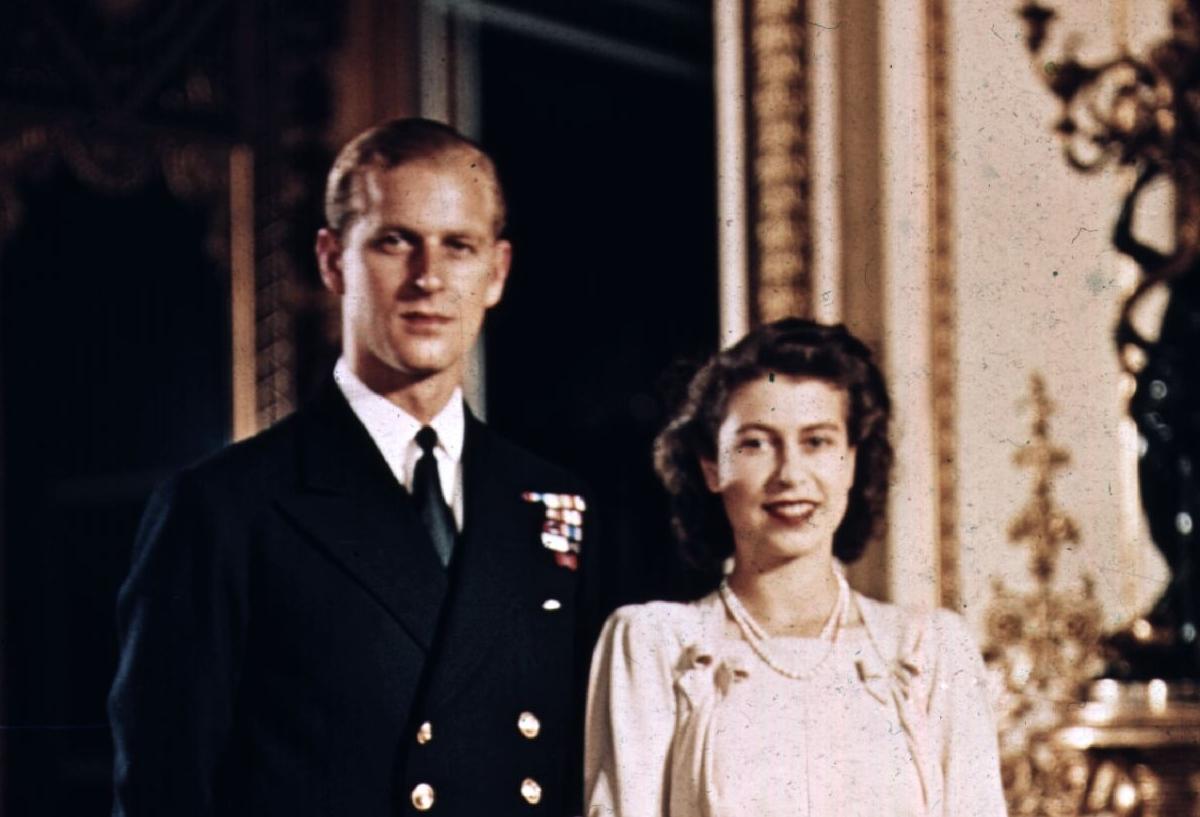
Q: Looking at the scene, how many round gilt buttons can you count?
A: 4